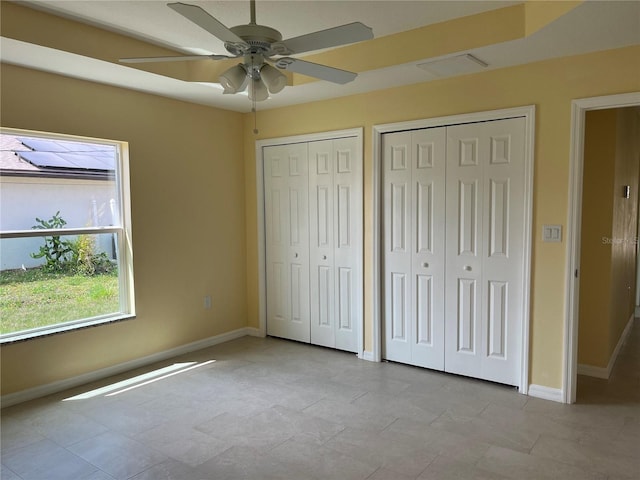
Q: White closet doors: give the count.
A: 4